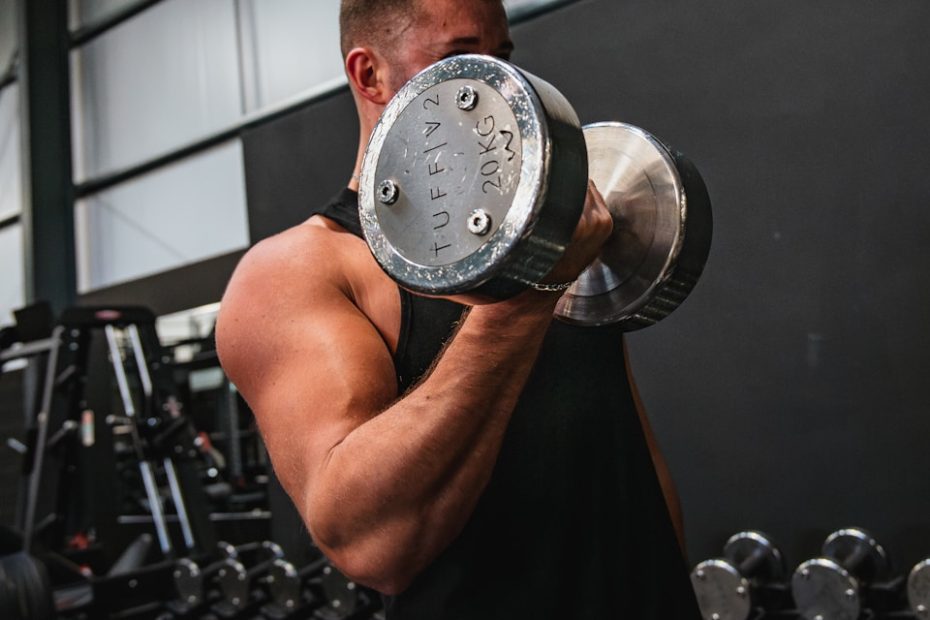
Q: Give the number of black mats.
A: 0